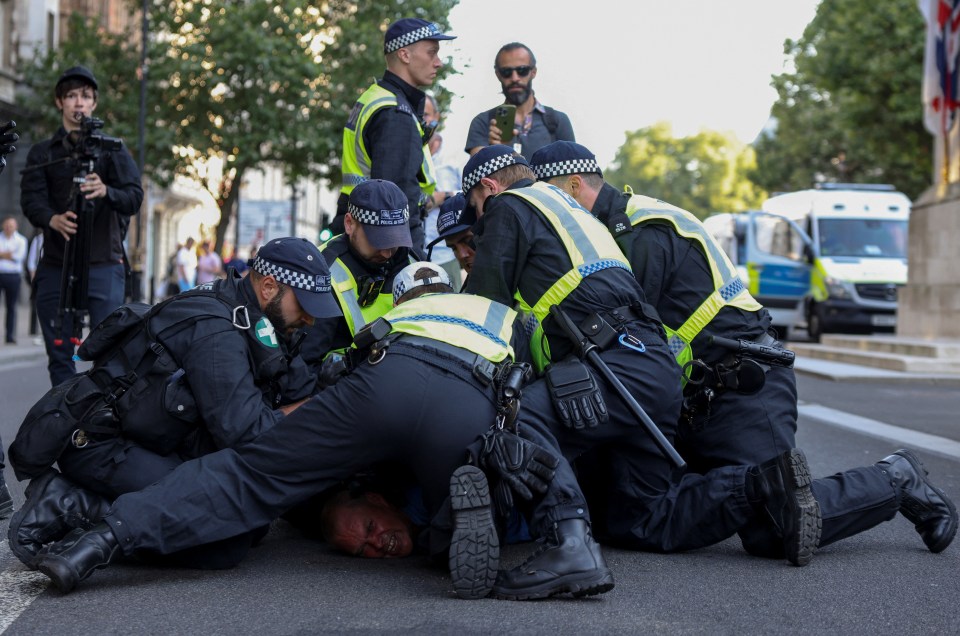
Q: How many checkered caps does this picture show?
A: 7